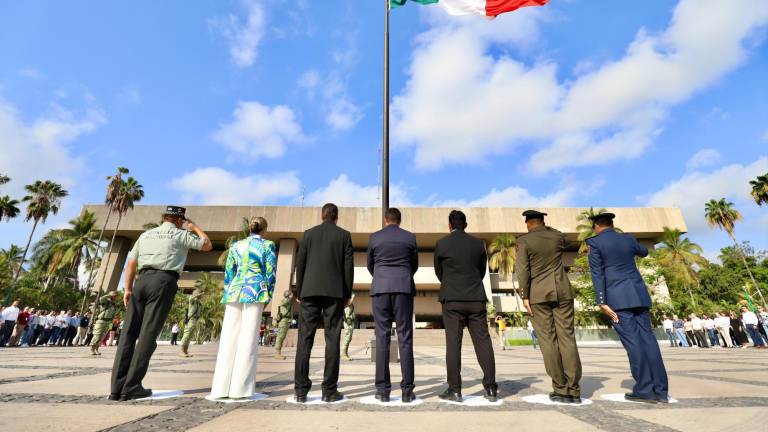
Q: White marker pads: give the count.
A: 7